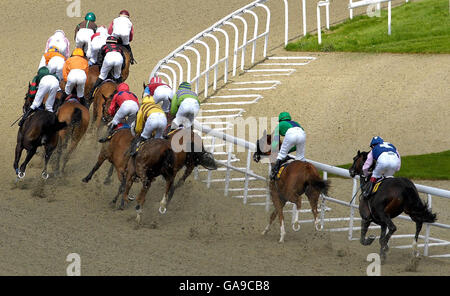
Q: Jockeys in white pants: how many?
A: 14